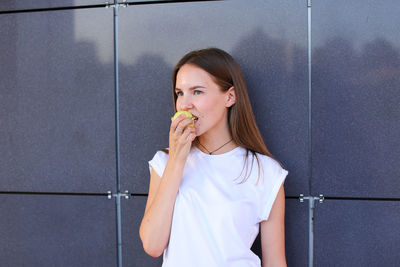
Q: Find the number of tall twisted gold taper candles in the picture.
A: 0